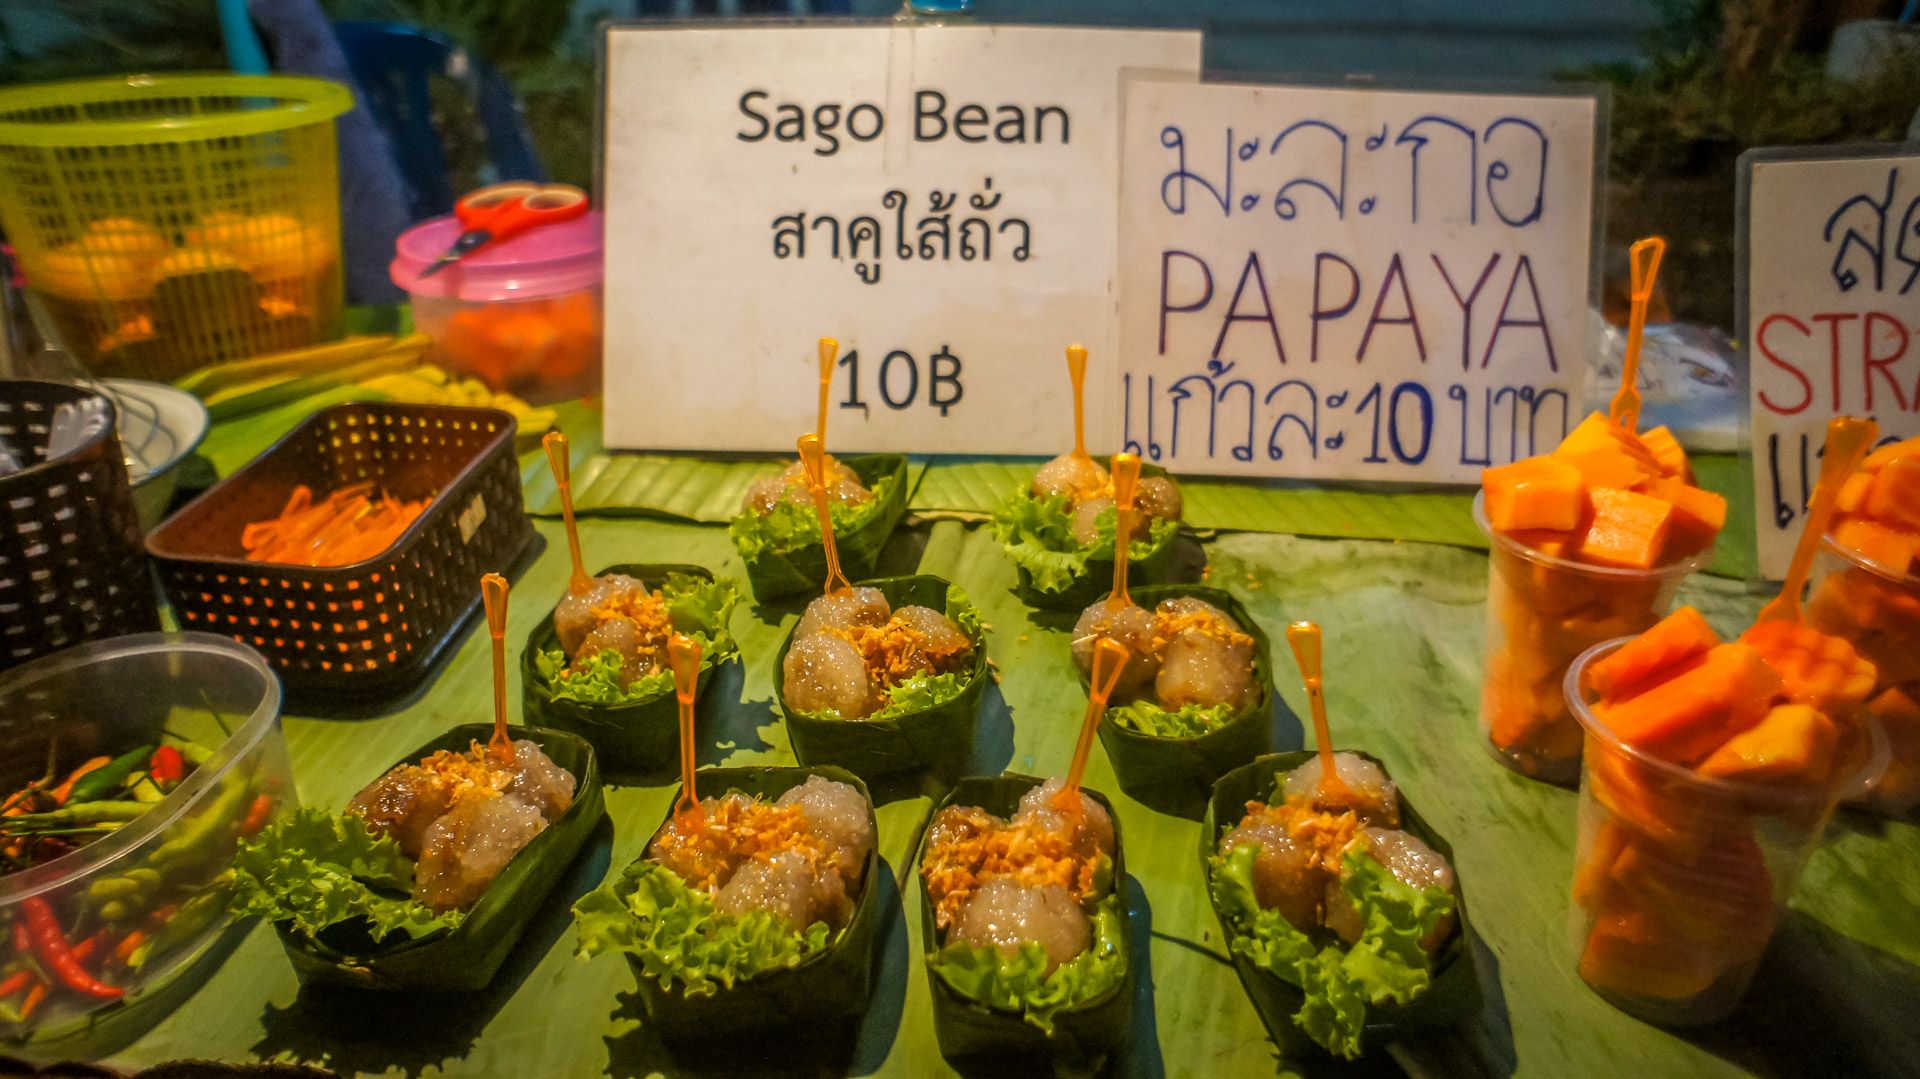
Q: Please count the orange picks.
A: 11